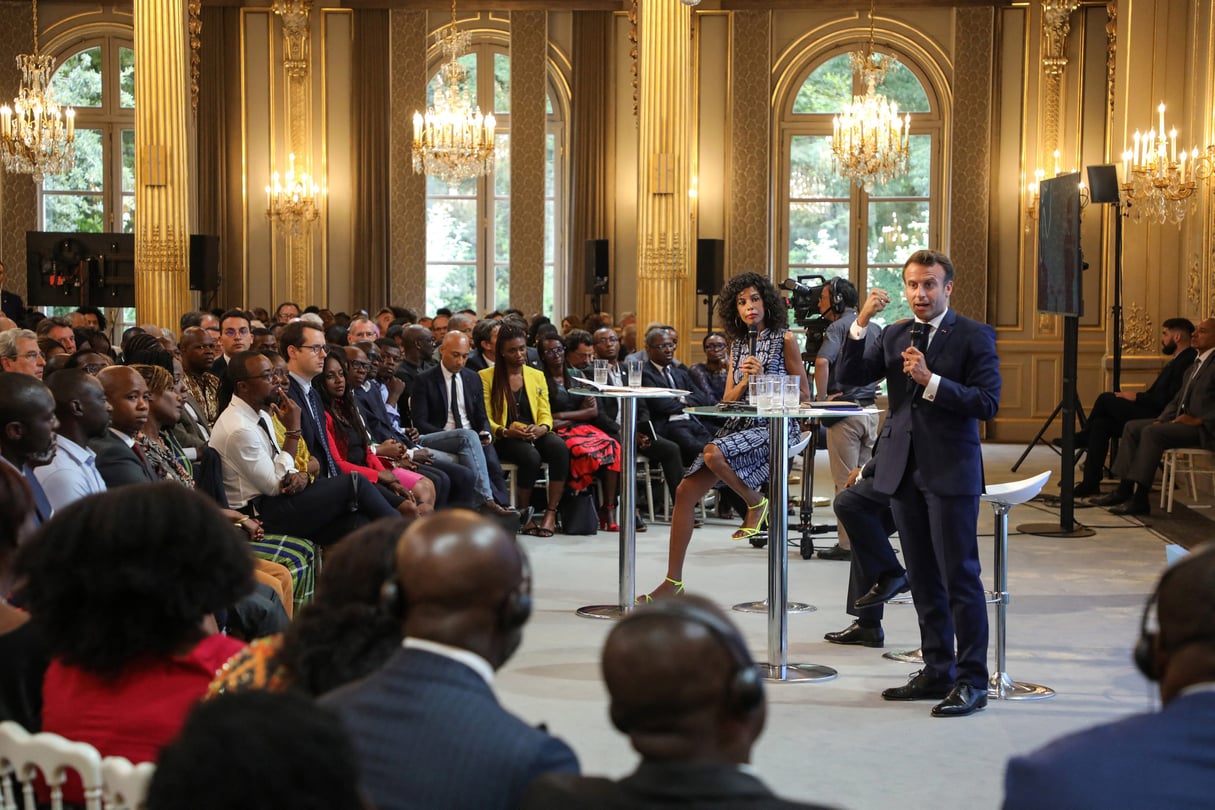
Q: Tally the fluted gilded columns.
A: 2